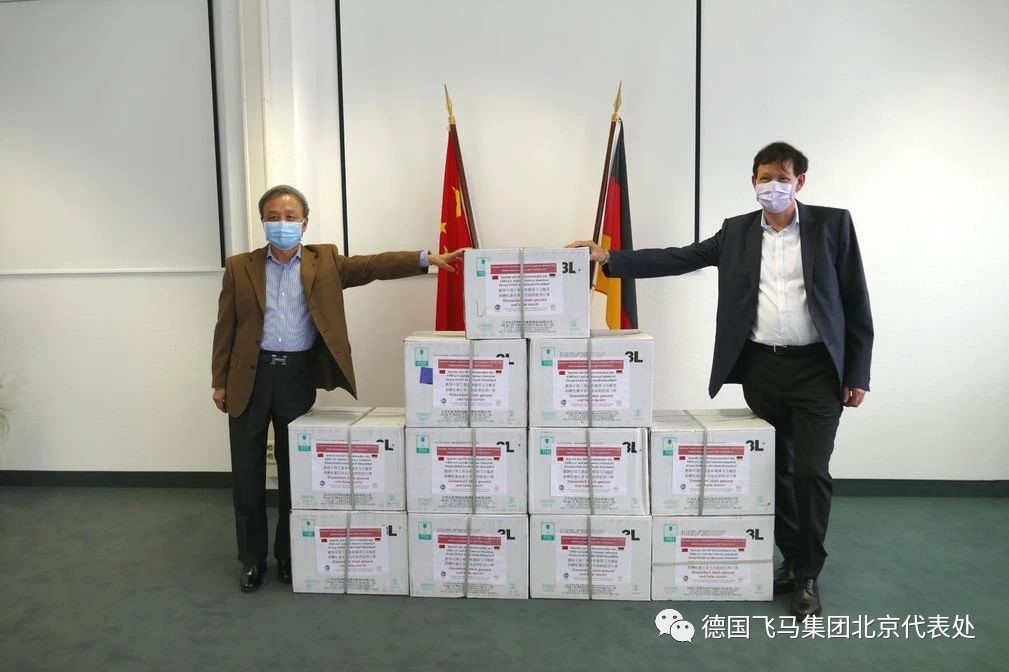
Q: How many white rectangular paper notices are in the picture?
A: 11